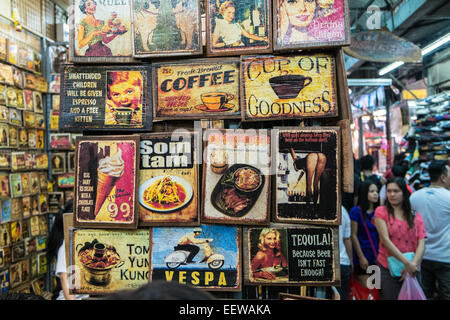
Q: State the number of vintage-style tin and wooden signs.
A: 14